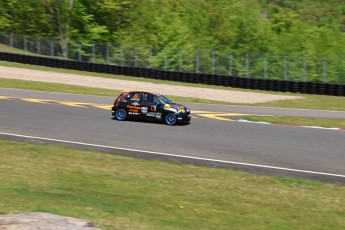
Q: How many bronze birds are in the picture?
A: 0